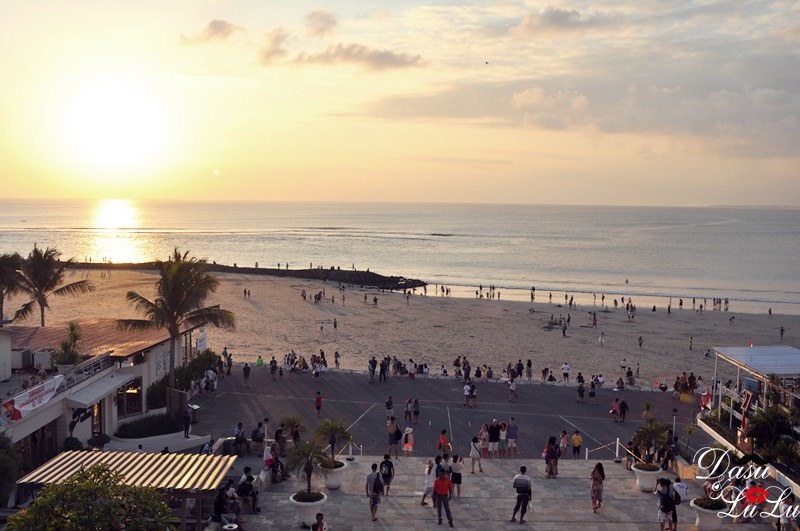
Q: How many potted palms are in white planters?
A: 4